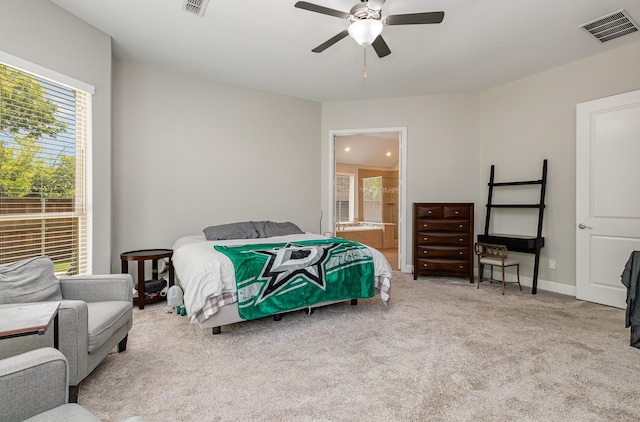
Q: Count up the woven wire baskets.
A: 0